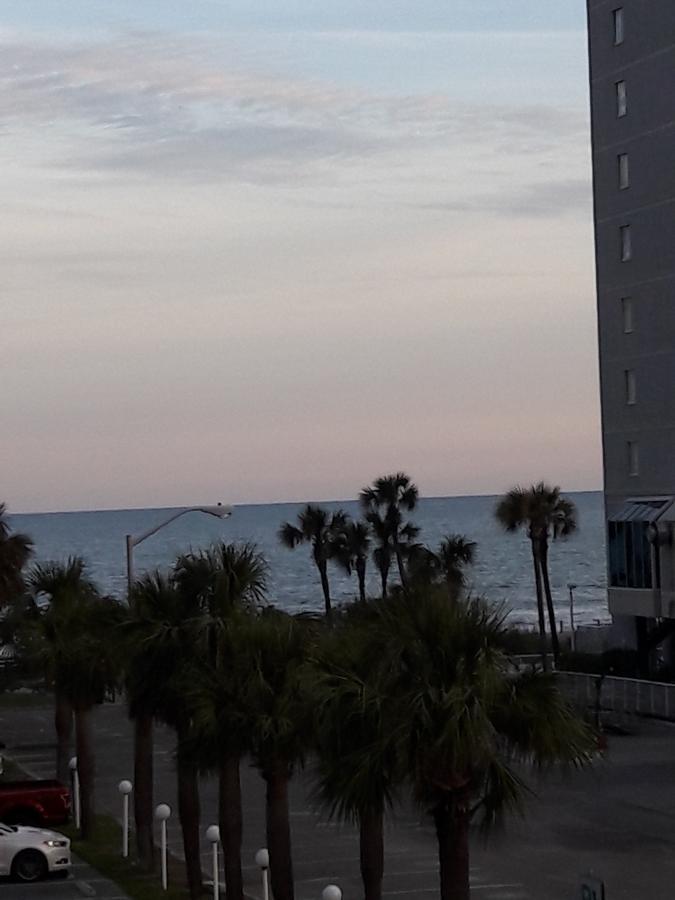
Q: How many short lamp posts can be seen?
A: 6